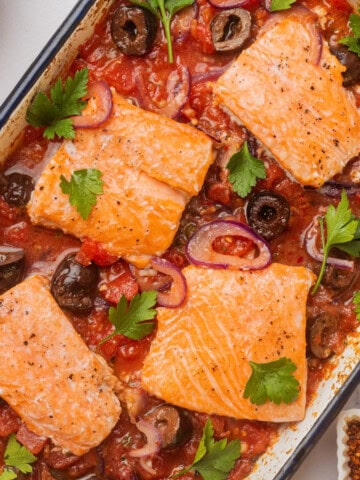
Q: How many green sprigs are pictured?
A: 12